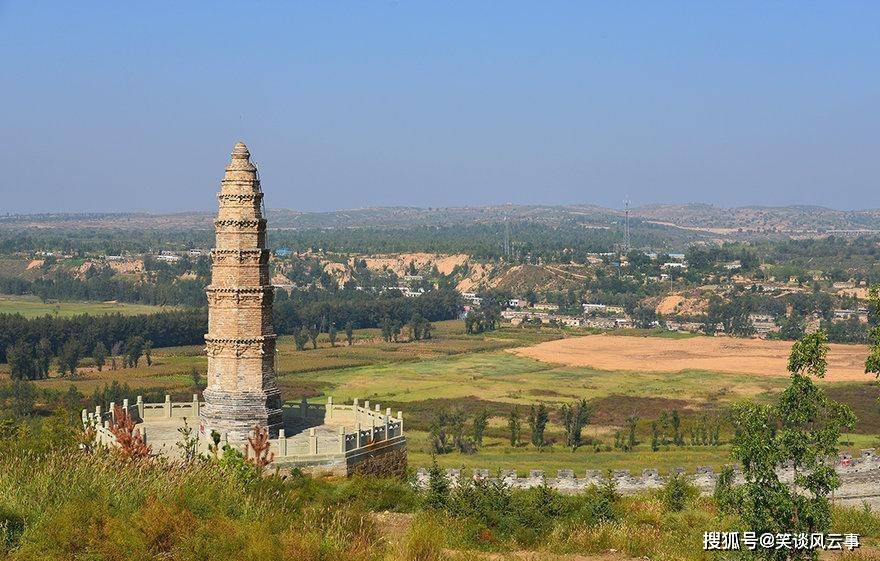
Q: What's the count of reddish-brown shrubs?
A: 2